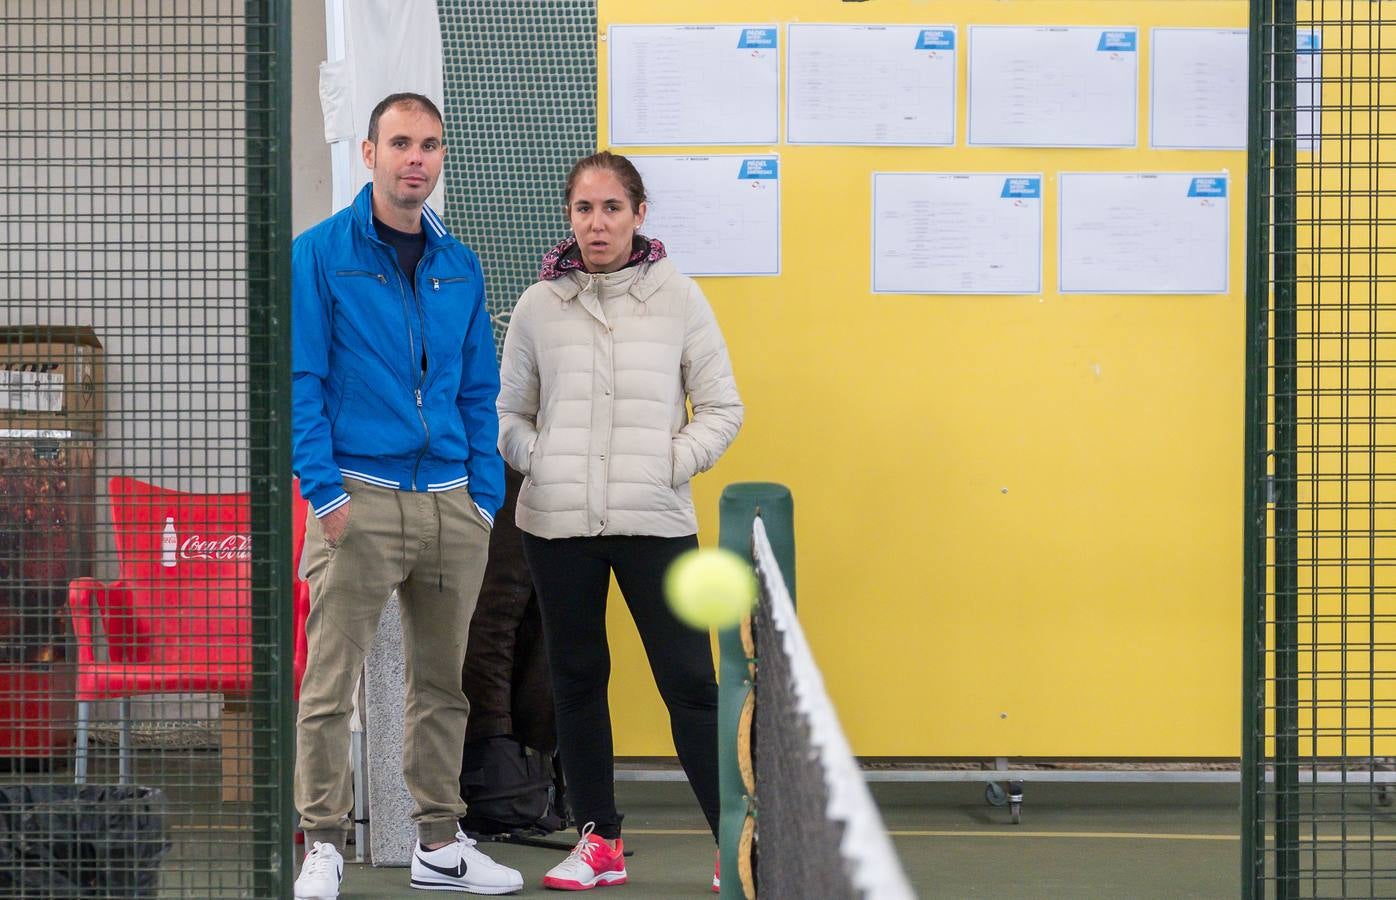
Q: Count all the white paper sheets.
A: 7